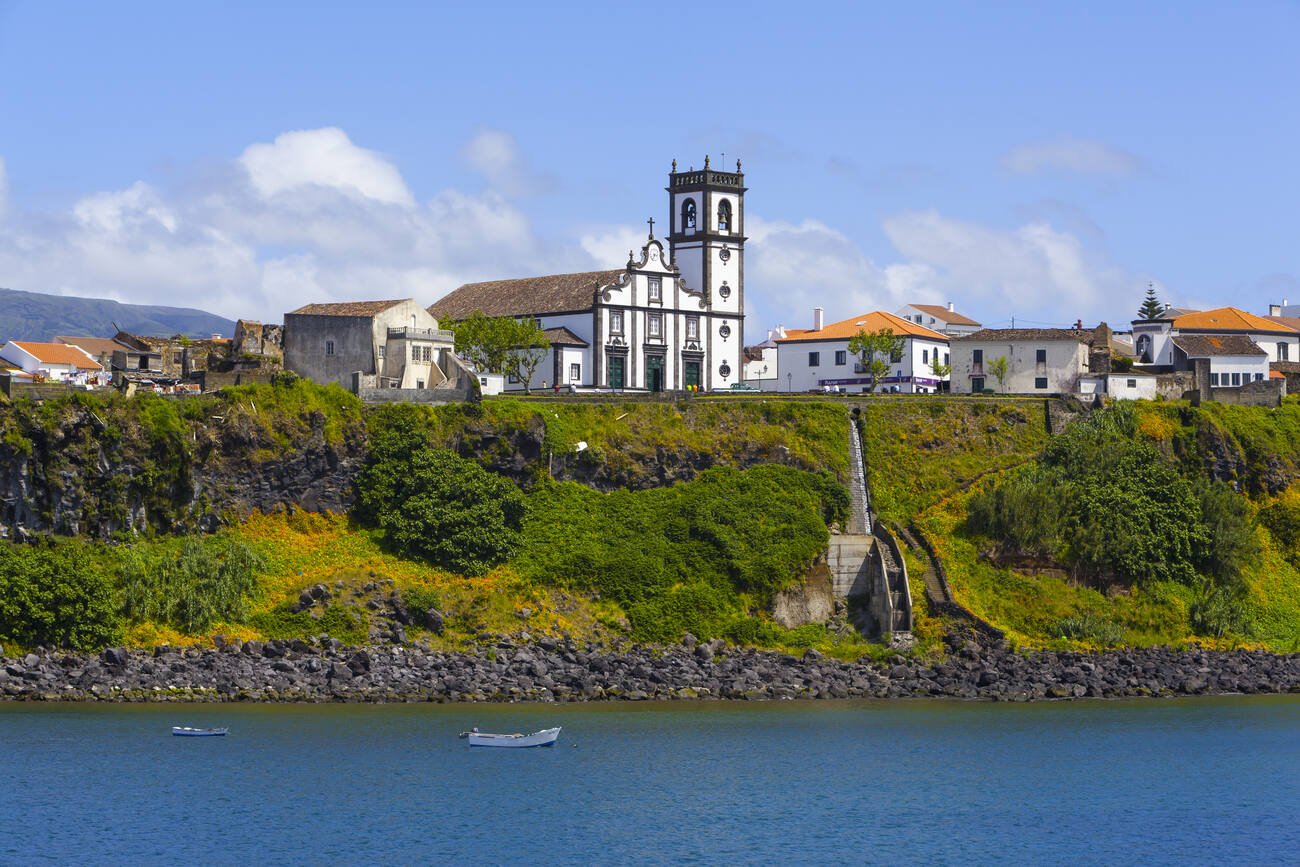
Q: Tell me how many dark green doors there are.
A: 3